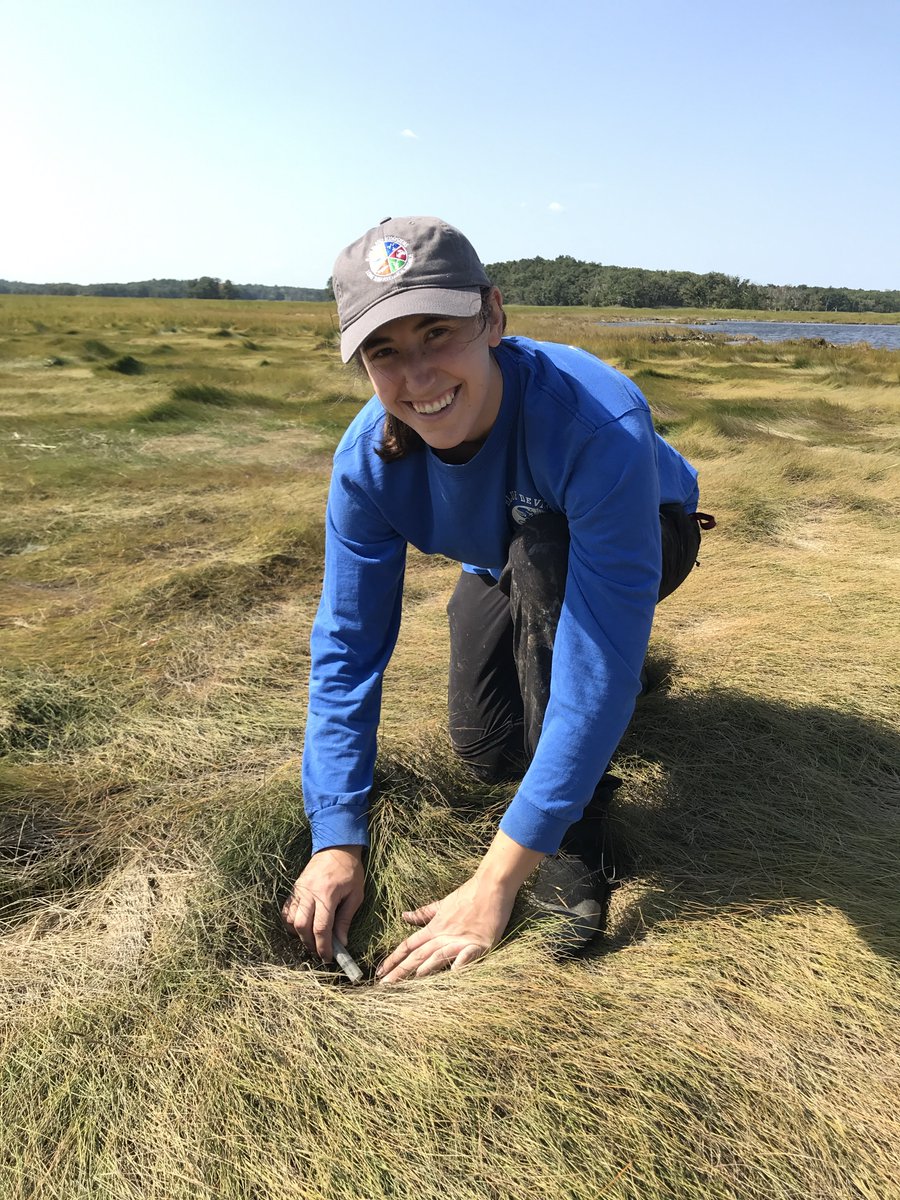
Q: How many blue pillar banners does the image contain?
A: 0